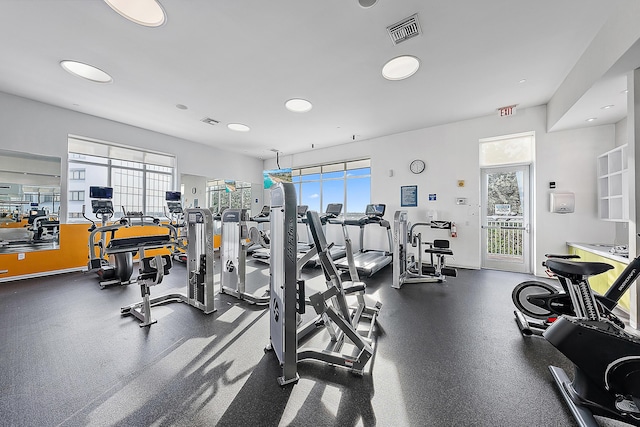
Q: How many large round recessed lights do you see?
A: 5